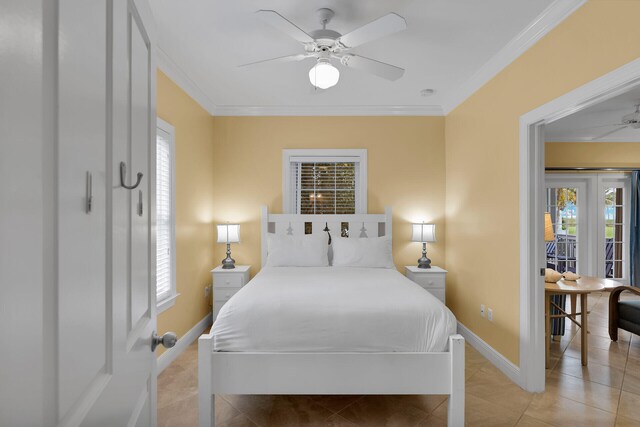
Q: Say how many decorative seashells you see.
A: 2